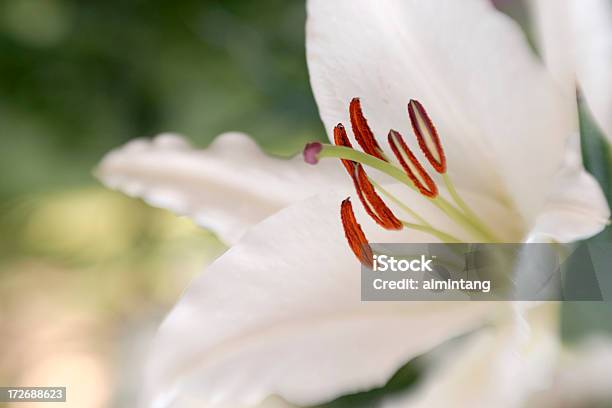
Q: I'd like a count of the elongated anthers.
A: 6